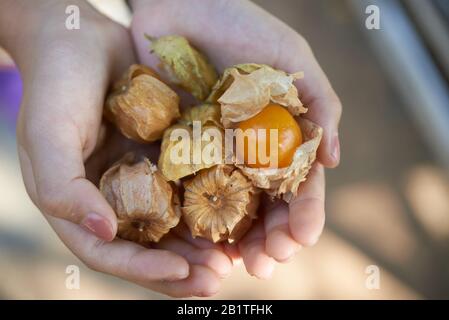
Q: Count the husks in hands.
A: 6